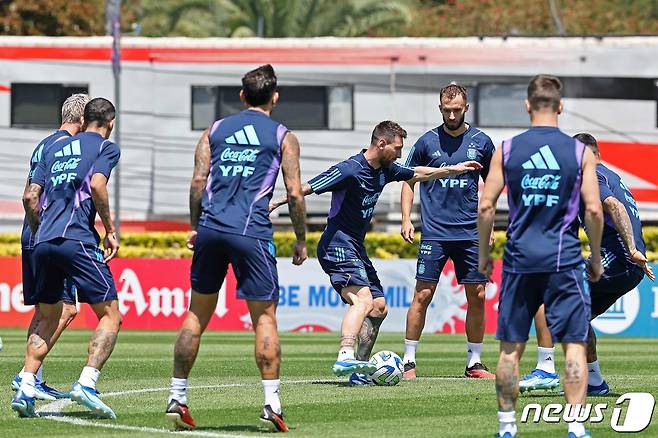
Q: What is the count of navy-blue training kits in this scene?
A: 7